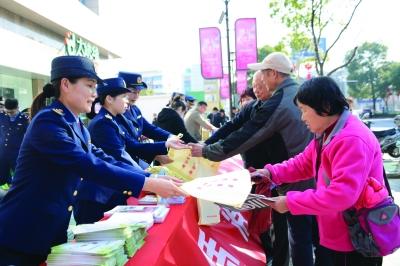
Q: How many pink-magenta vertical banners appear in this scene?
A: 4